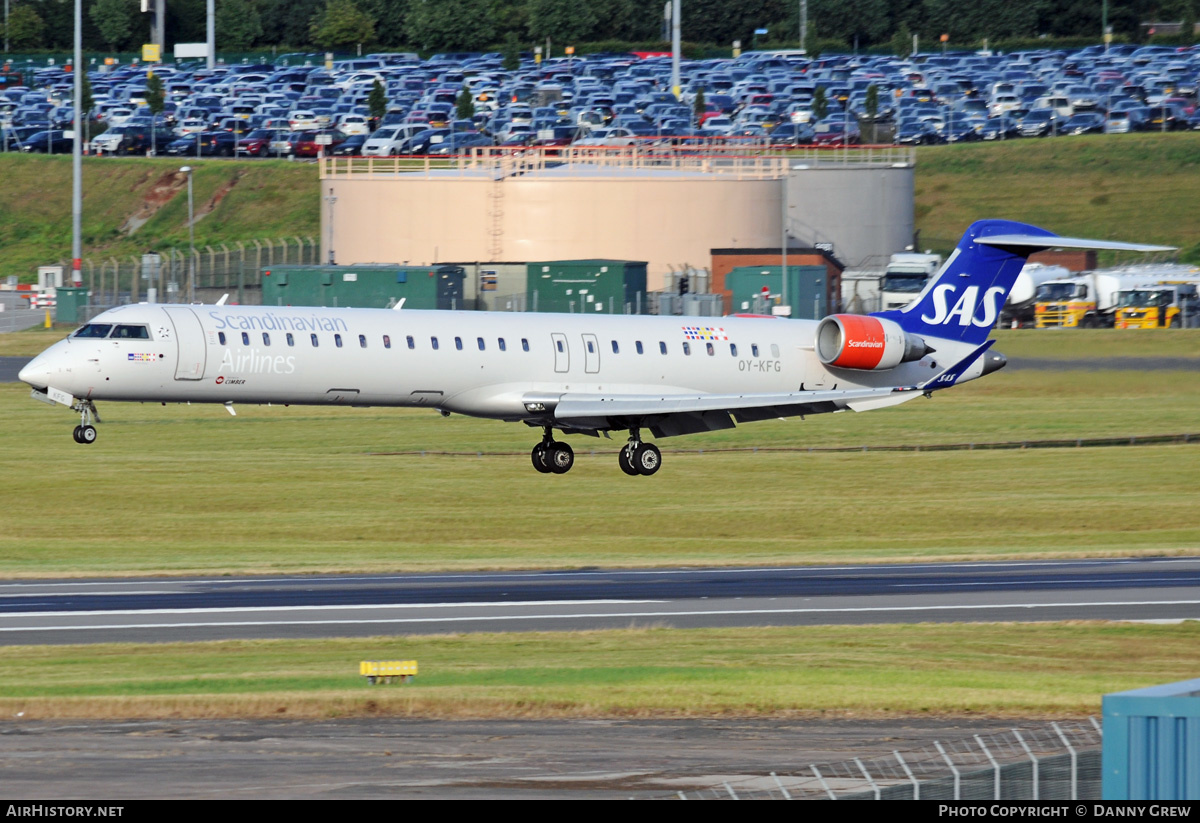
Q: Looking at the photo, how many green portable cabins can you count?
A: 3